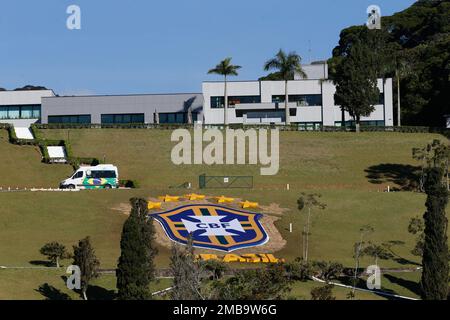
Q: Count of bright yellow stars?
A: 5